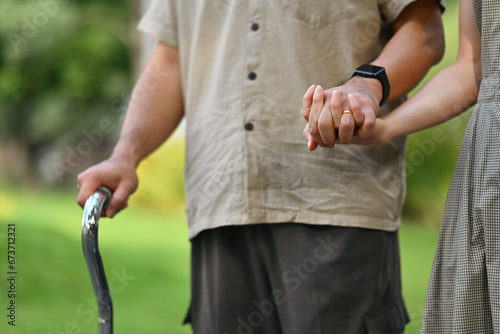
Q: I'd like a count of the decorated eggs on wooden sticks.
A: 0